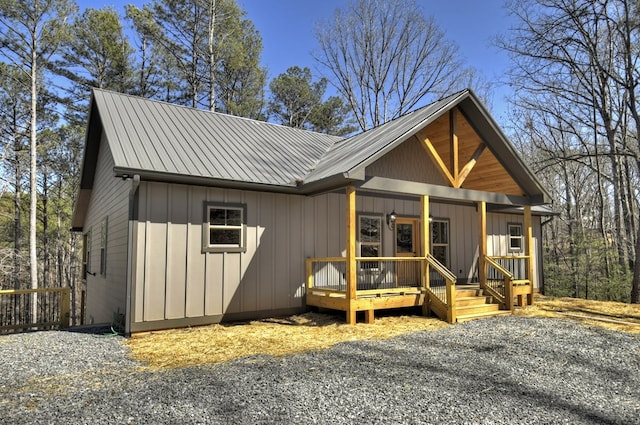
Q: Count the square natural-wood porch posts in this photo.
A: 4